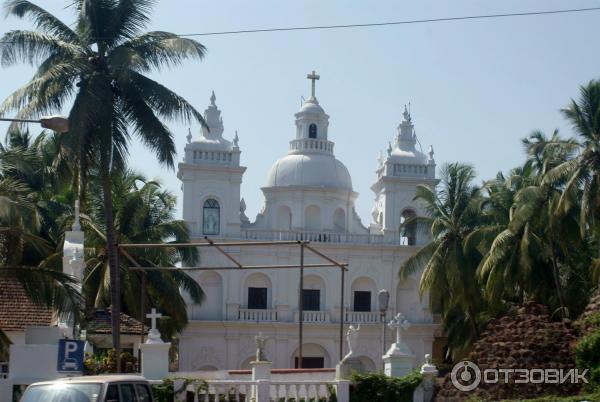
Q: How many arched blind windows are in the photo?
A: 5